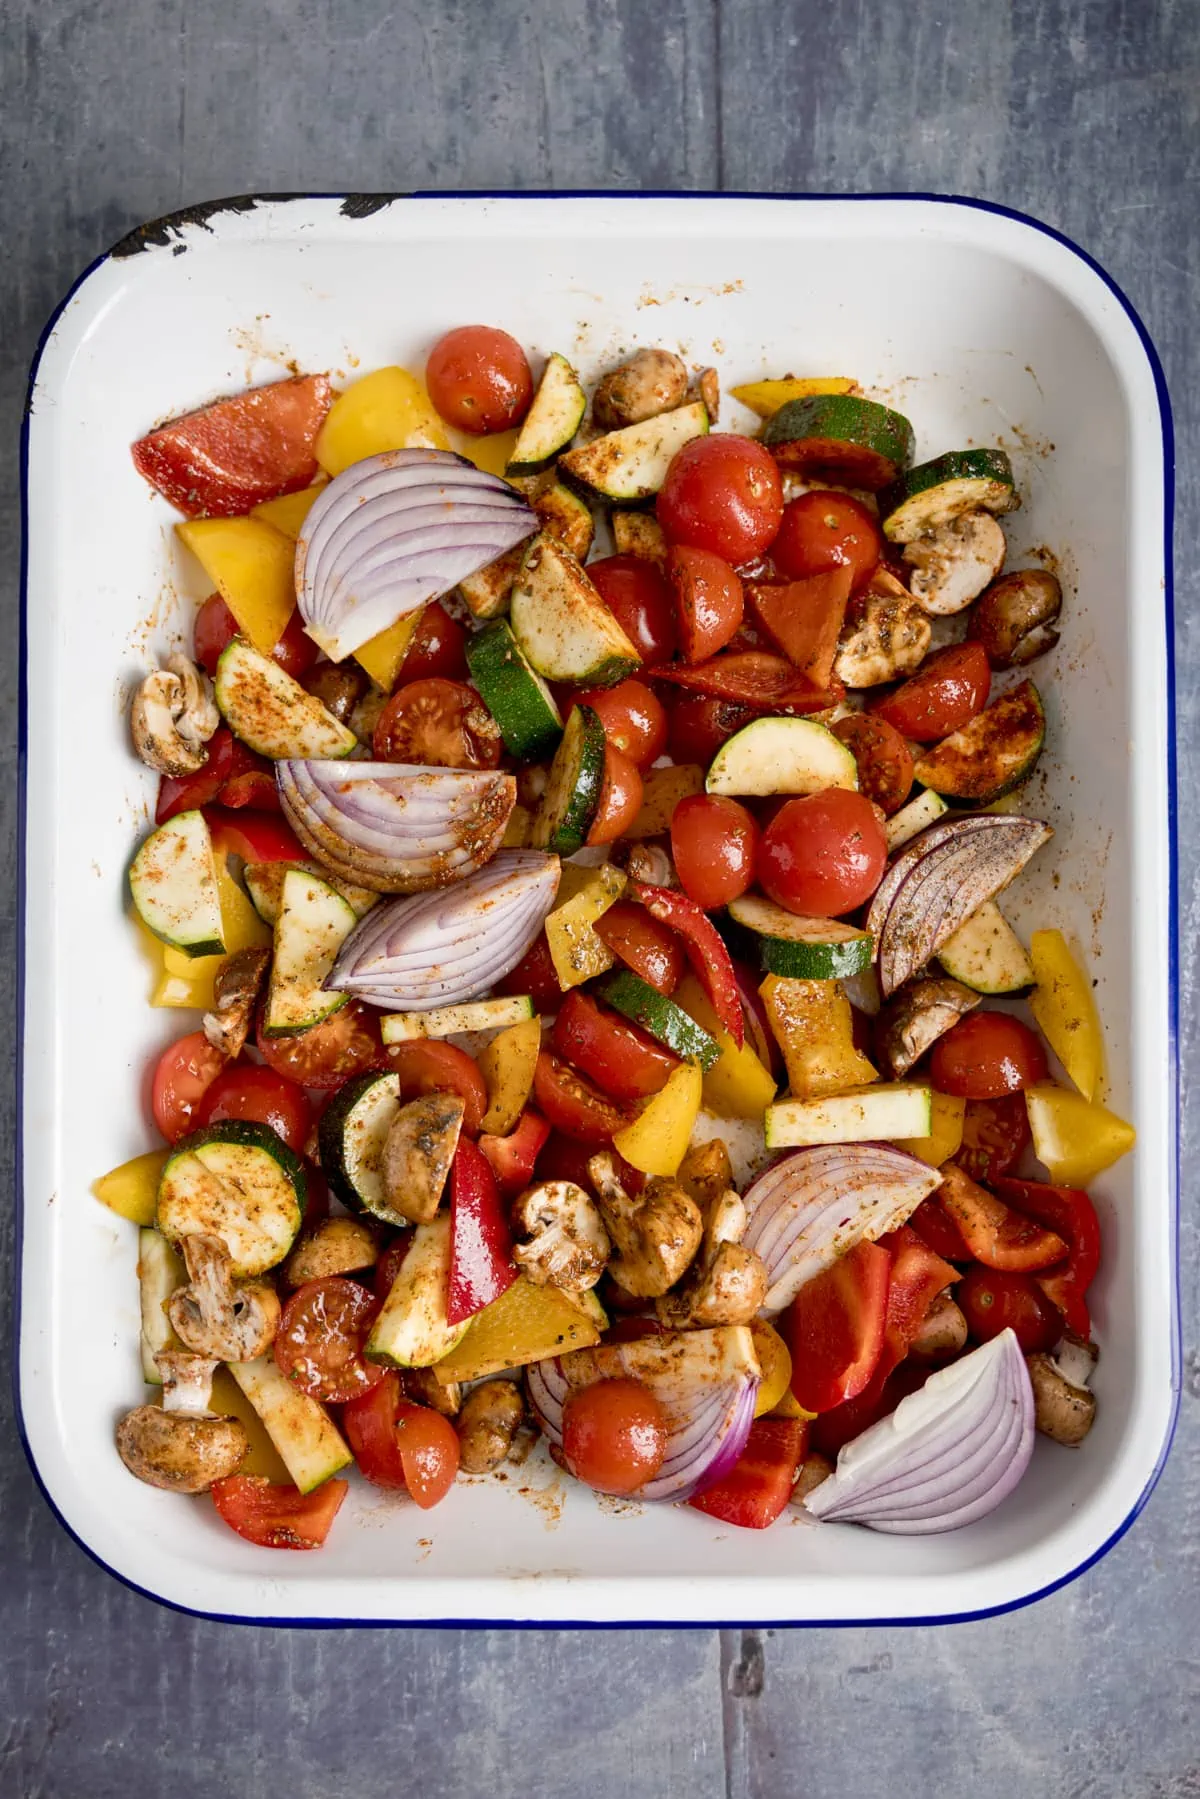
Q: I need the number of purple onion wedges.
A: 7